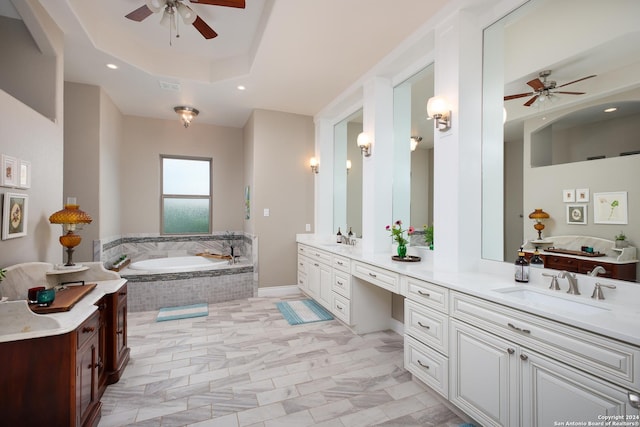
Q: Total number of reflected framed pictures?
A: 4